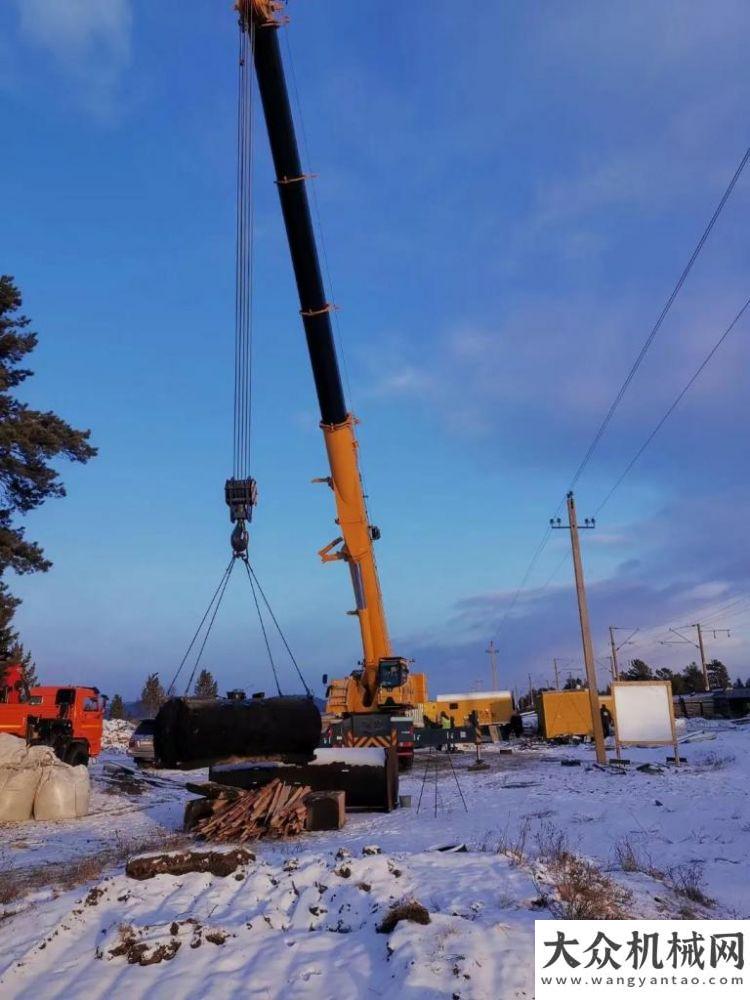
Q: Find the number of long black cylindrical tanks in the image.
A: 2